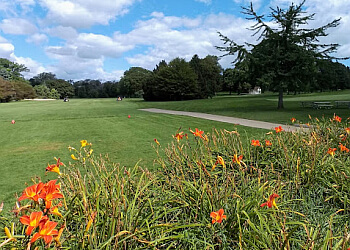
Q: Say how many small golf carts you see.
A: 2